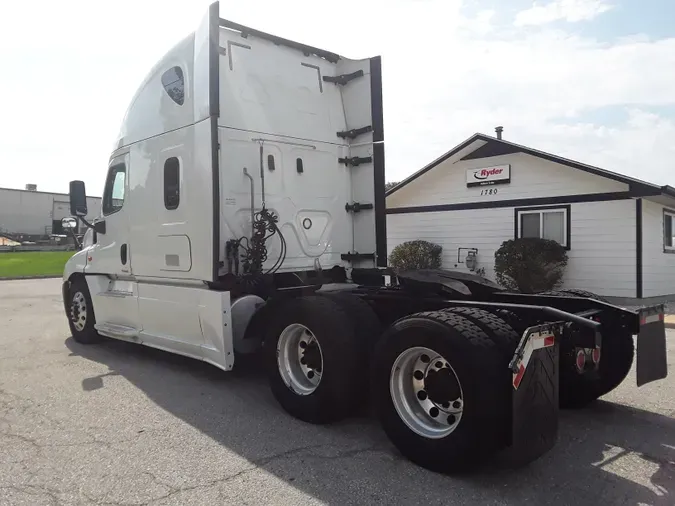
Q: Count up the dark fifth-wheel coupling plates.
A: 1